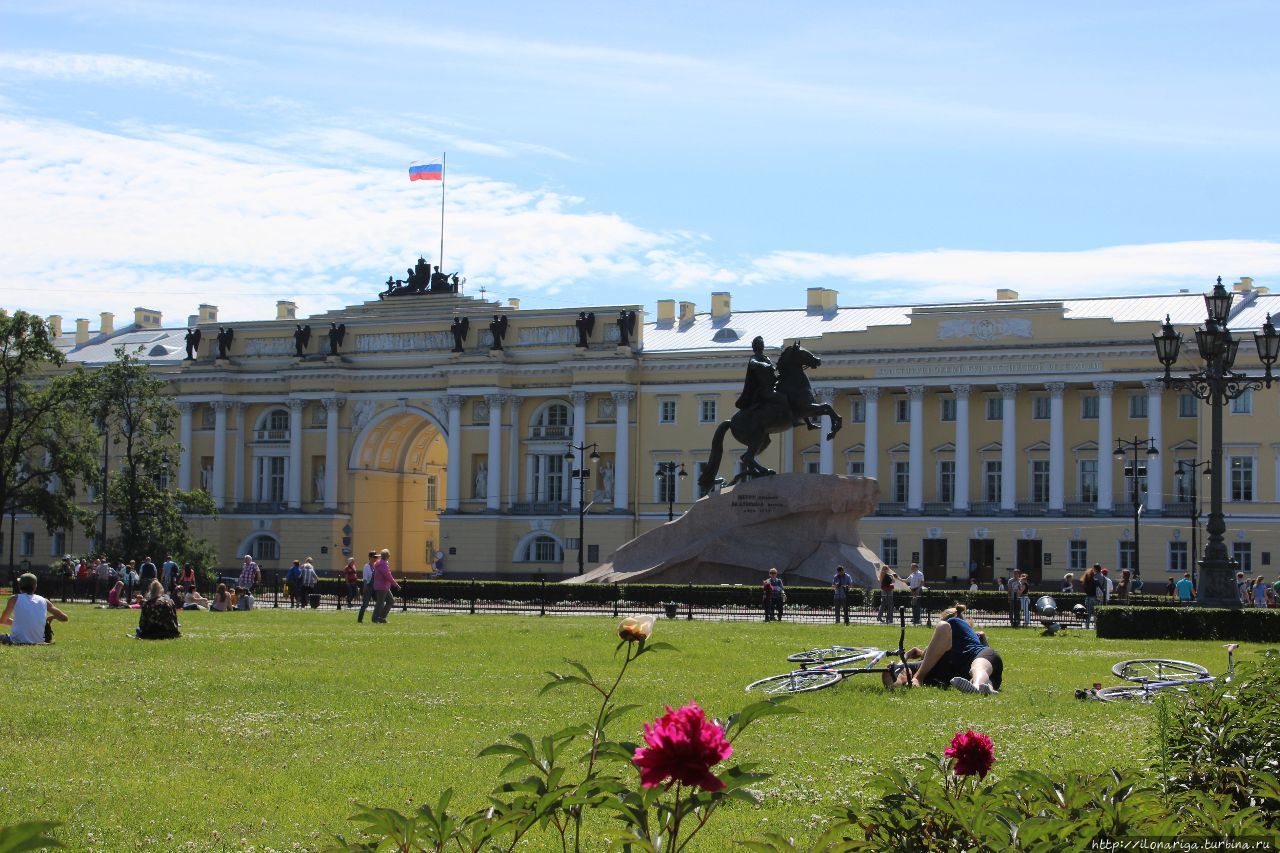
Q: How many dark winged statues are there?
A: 8